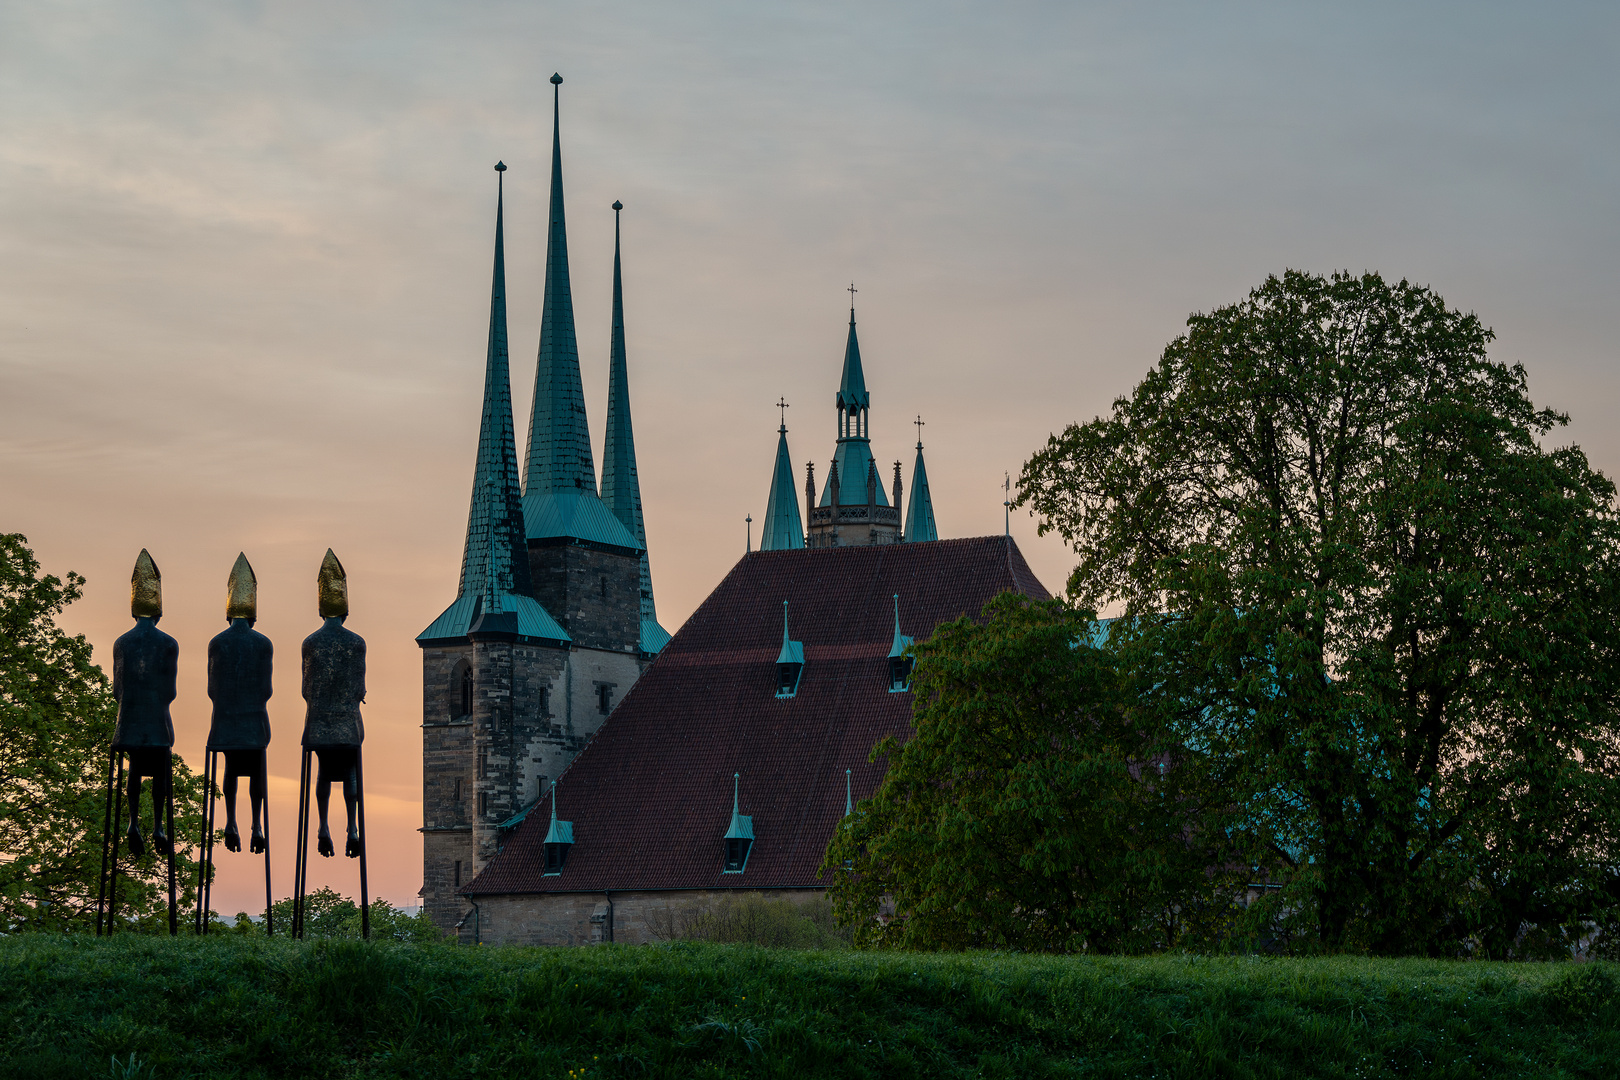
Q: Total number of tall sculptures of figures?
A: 3